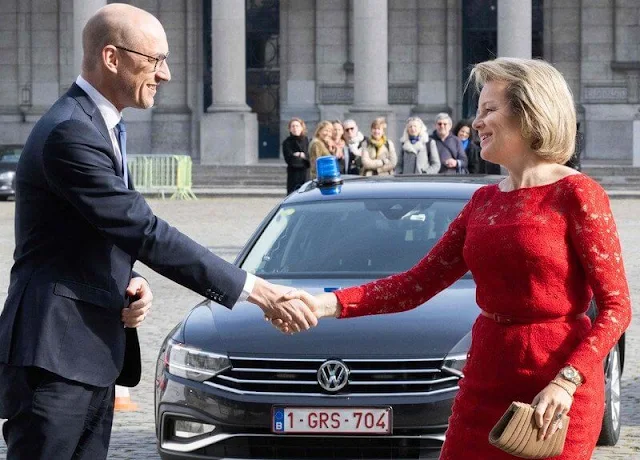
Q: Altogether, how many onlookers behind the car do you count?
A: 8